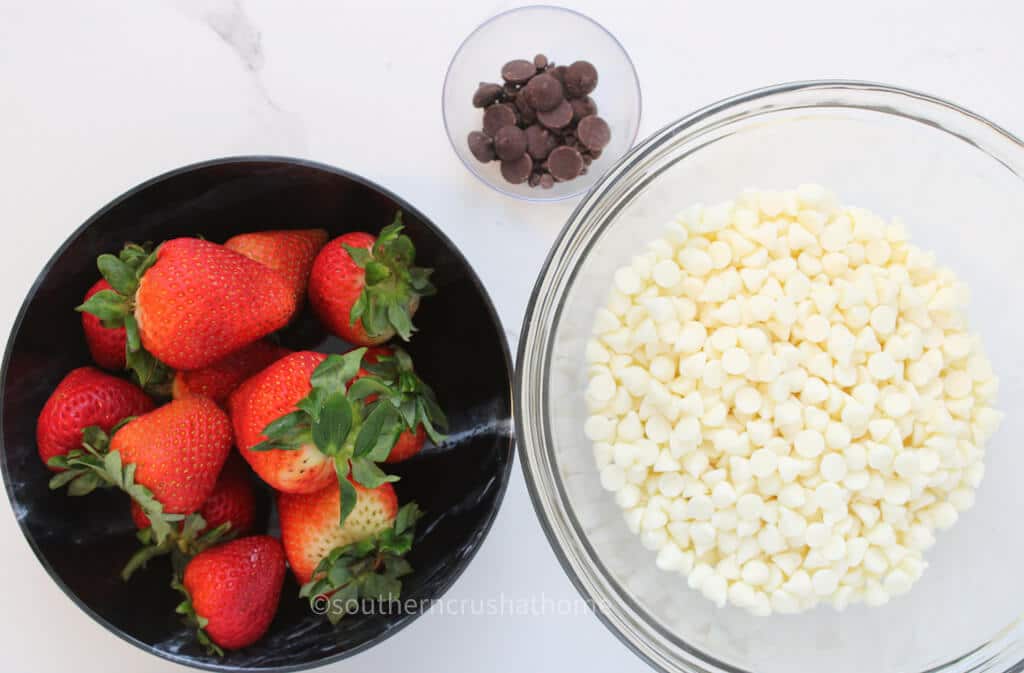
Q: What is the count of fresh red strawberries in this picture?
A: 12